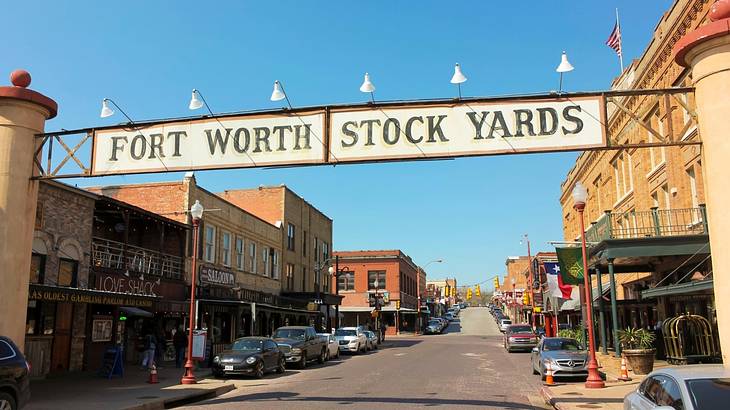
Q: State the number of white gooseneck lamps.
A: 6